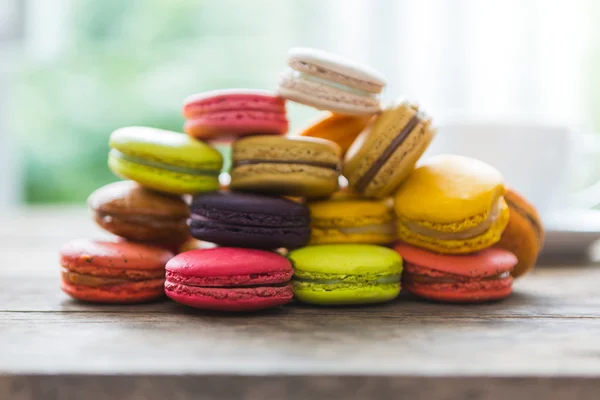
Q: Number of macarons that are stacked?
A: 15